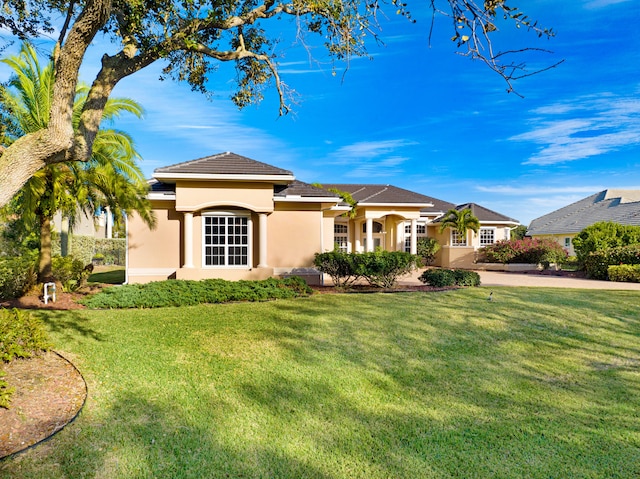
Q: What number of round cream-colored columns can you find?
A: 4